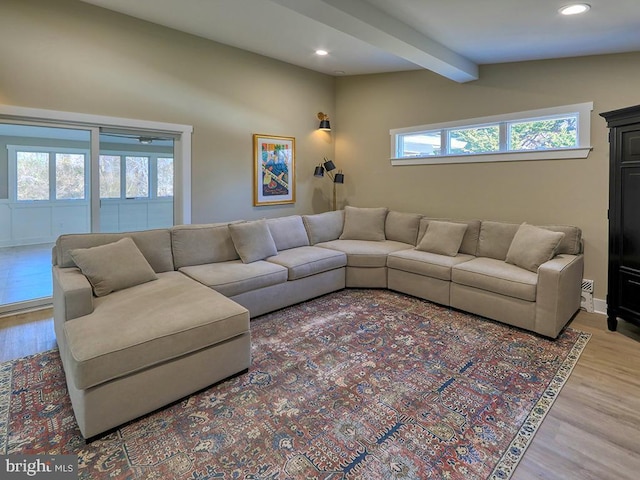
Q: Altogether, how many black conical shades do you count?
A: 4